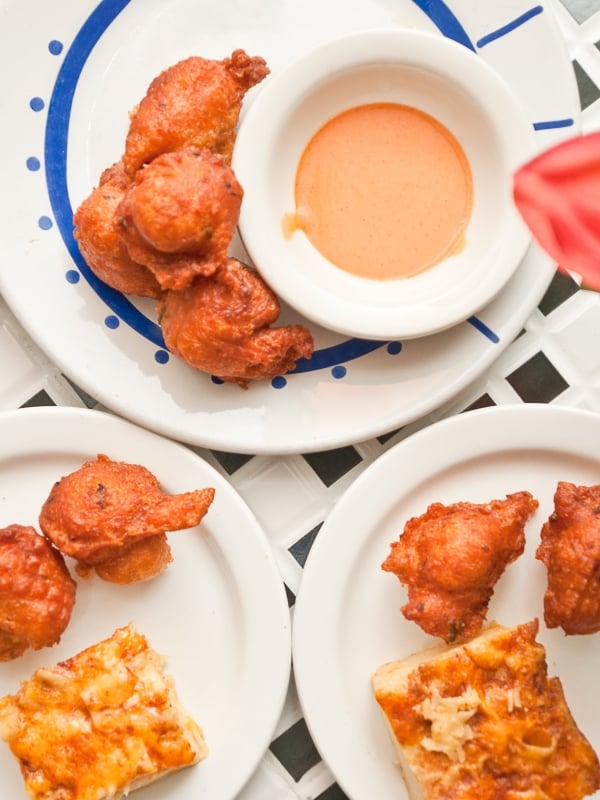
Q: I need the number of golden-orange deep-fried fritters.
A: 8